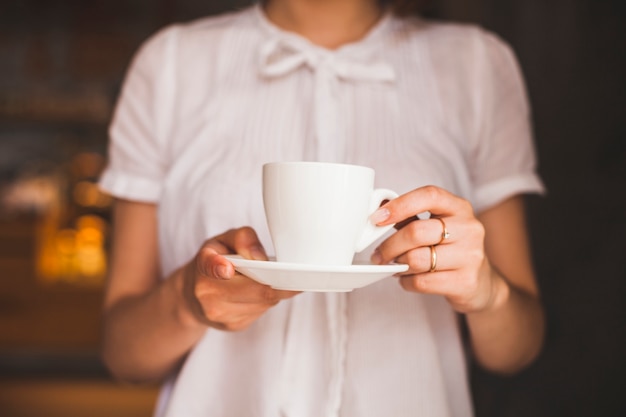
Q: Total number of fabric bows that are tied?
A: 1